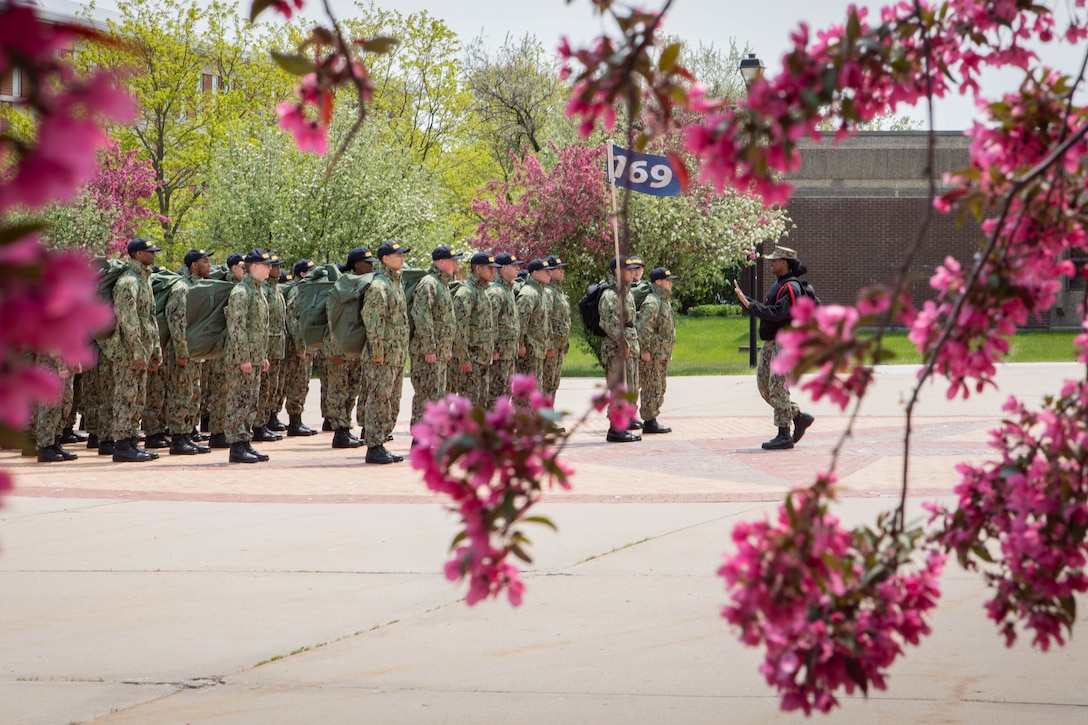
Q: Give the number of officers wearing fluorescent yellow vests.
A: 0